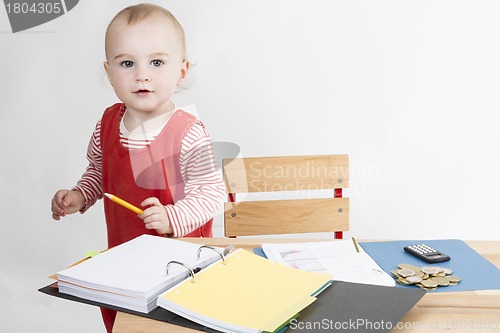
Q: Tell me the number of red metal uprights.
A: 2